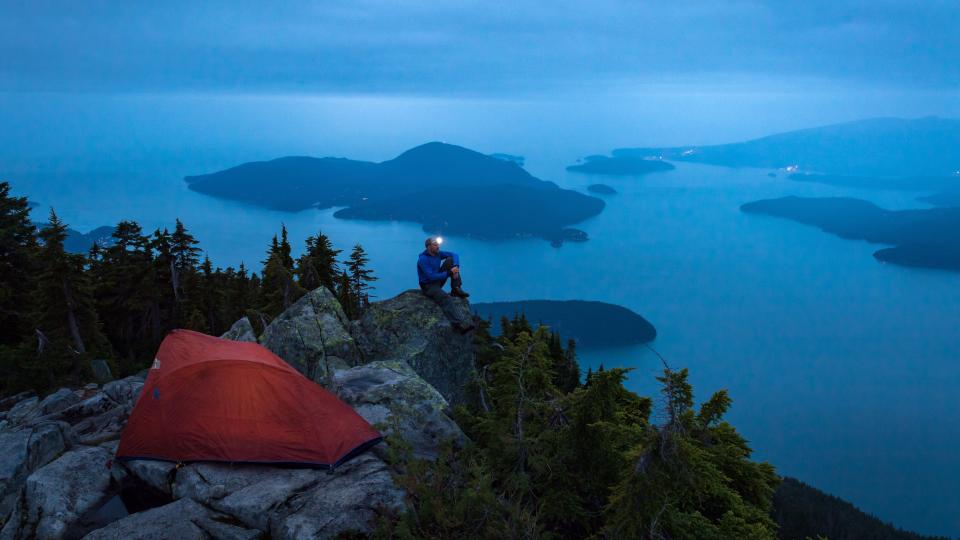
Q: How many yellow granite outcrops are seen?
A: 0